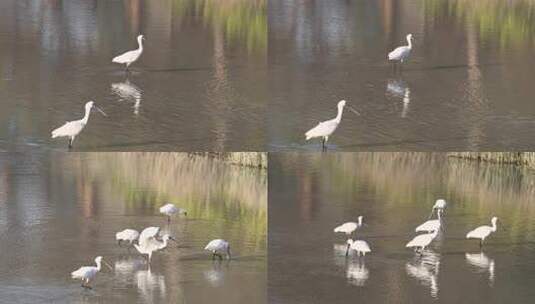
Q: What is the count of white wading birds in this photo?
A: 15